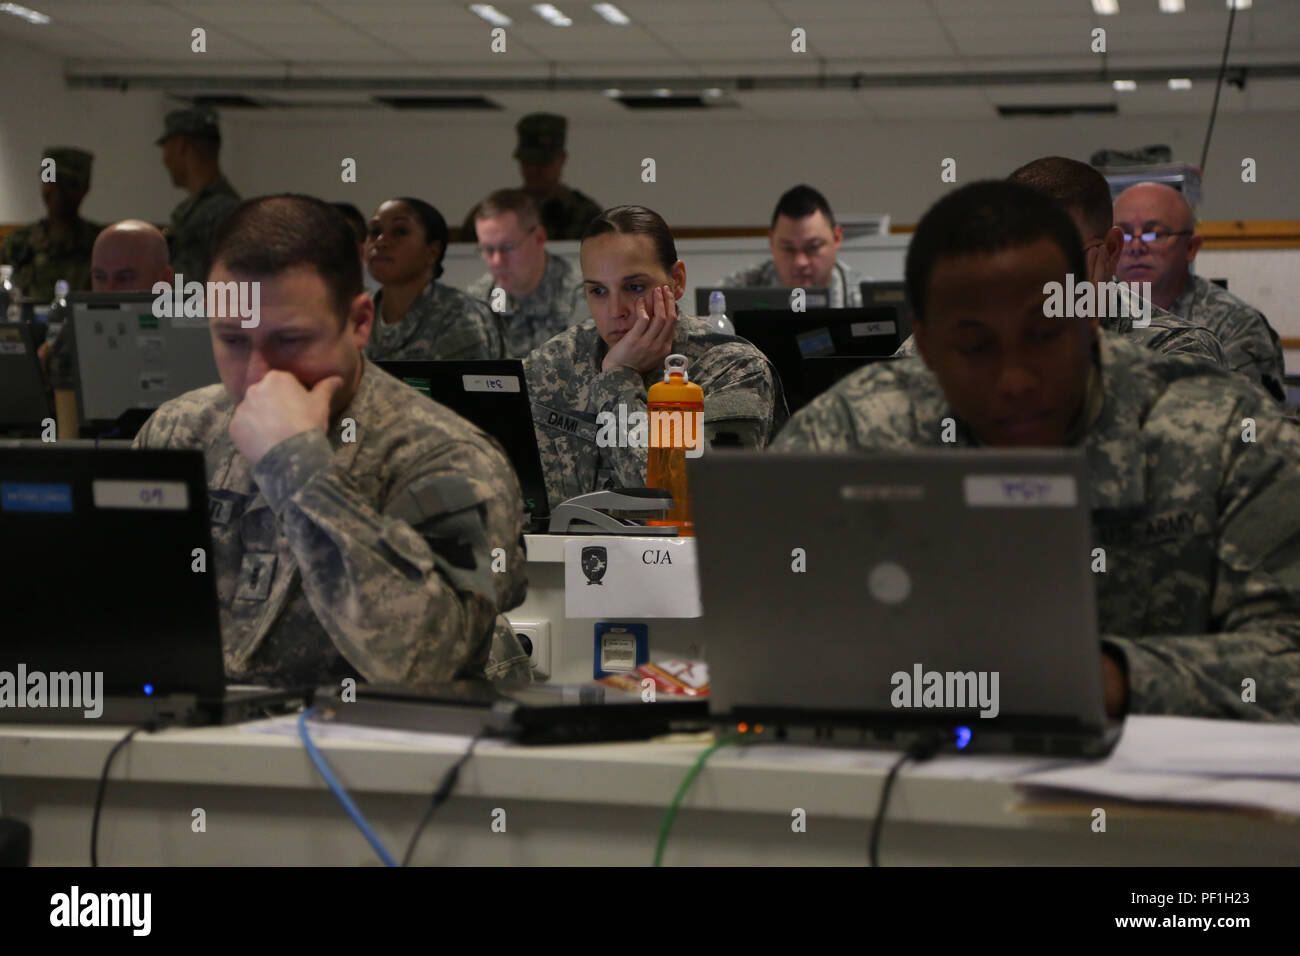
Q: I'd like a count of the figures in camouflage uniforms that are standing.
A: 3